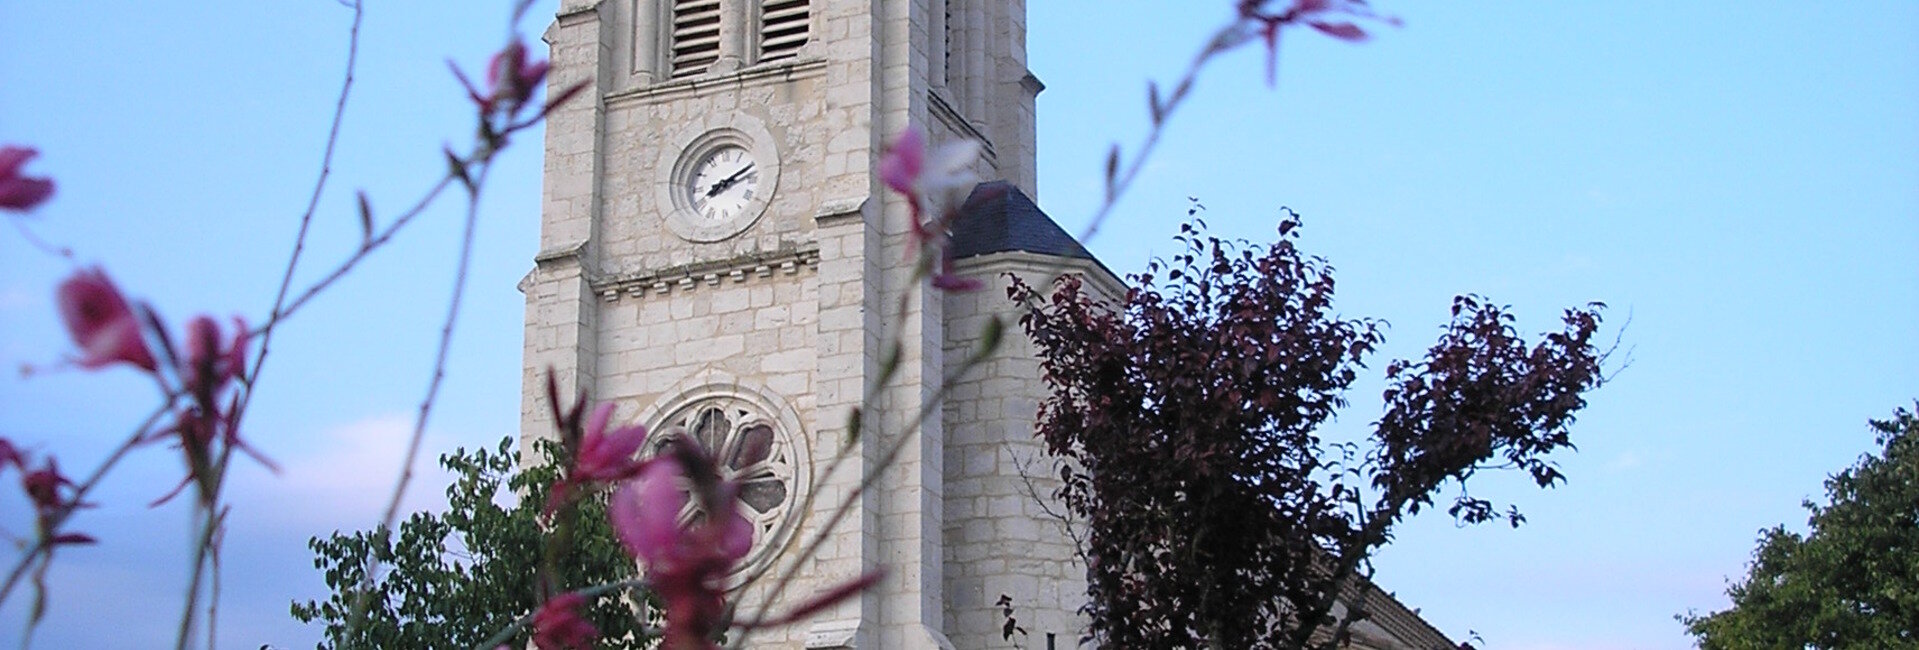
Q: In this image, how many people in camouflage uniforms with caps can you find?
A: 0